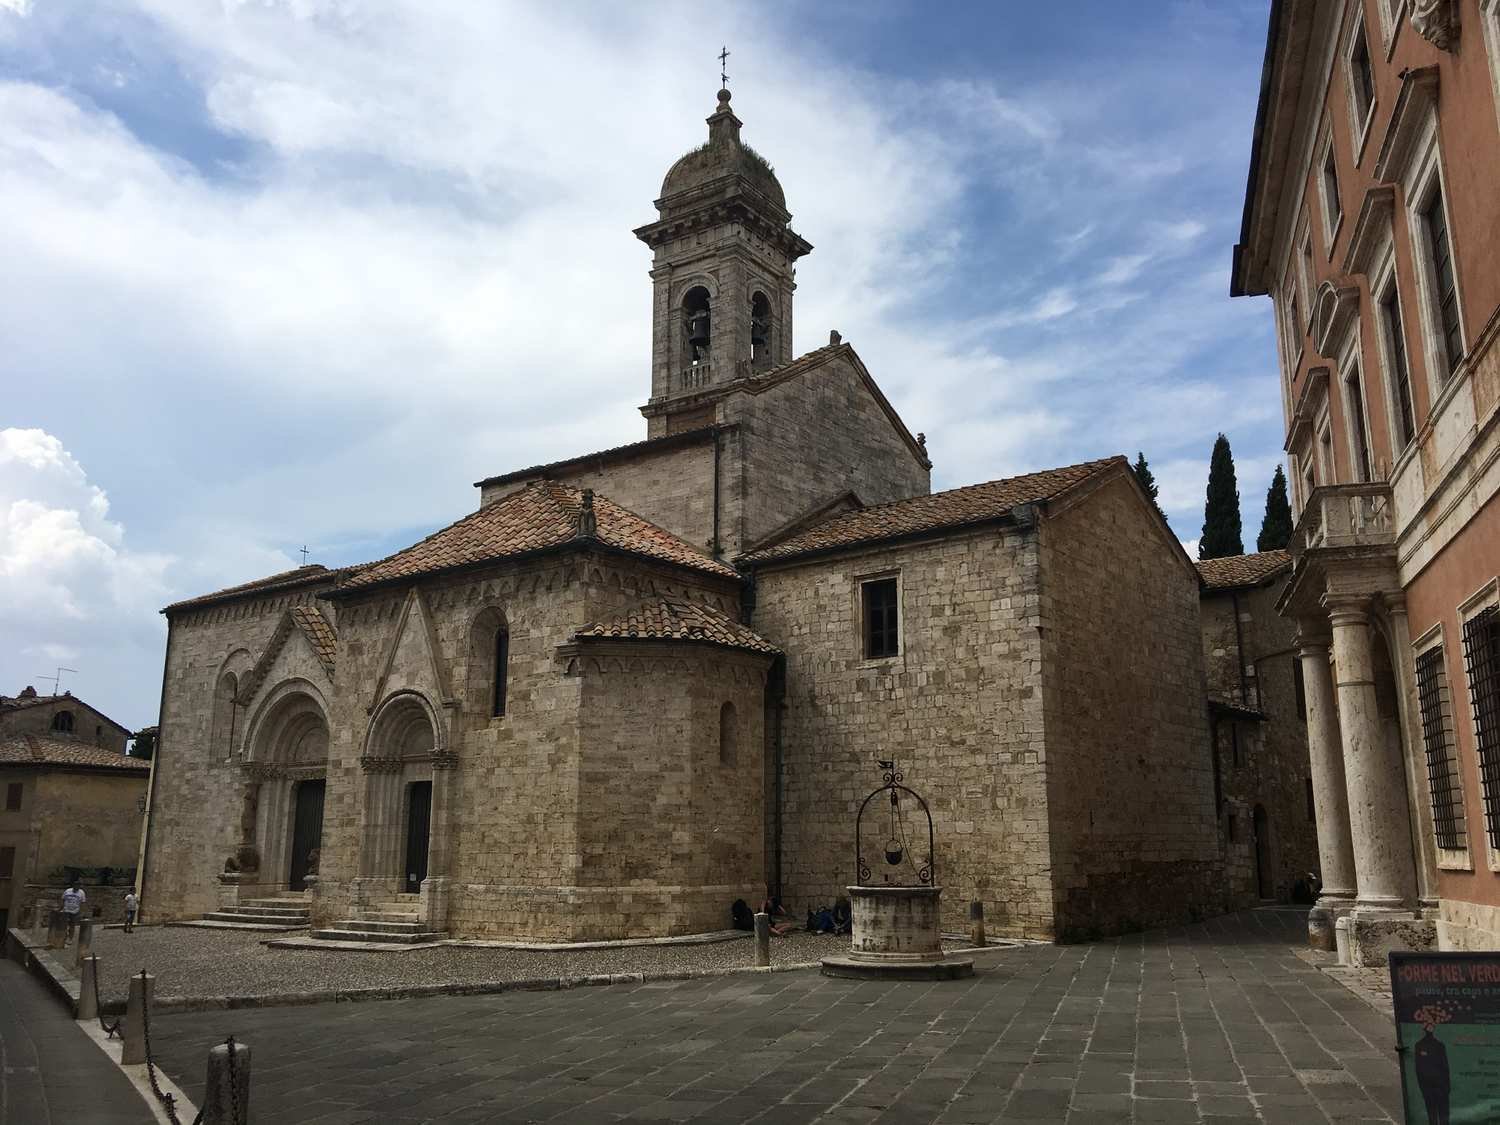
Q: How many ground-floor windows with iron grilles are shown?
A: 2